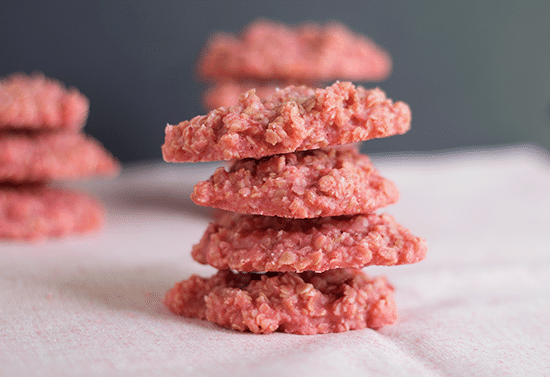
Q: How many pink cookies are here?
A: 9